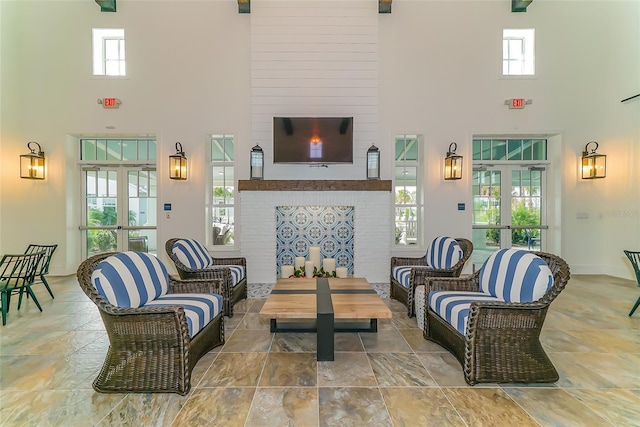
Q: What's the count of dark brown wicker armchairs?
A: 4